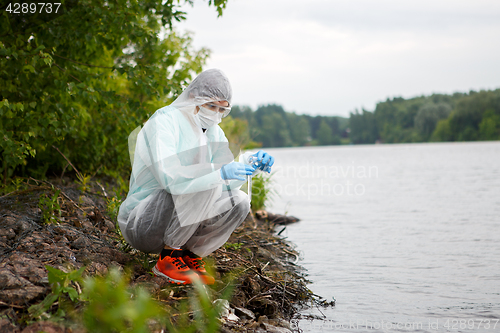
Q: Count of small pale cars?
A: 0